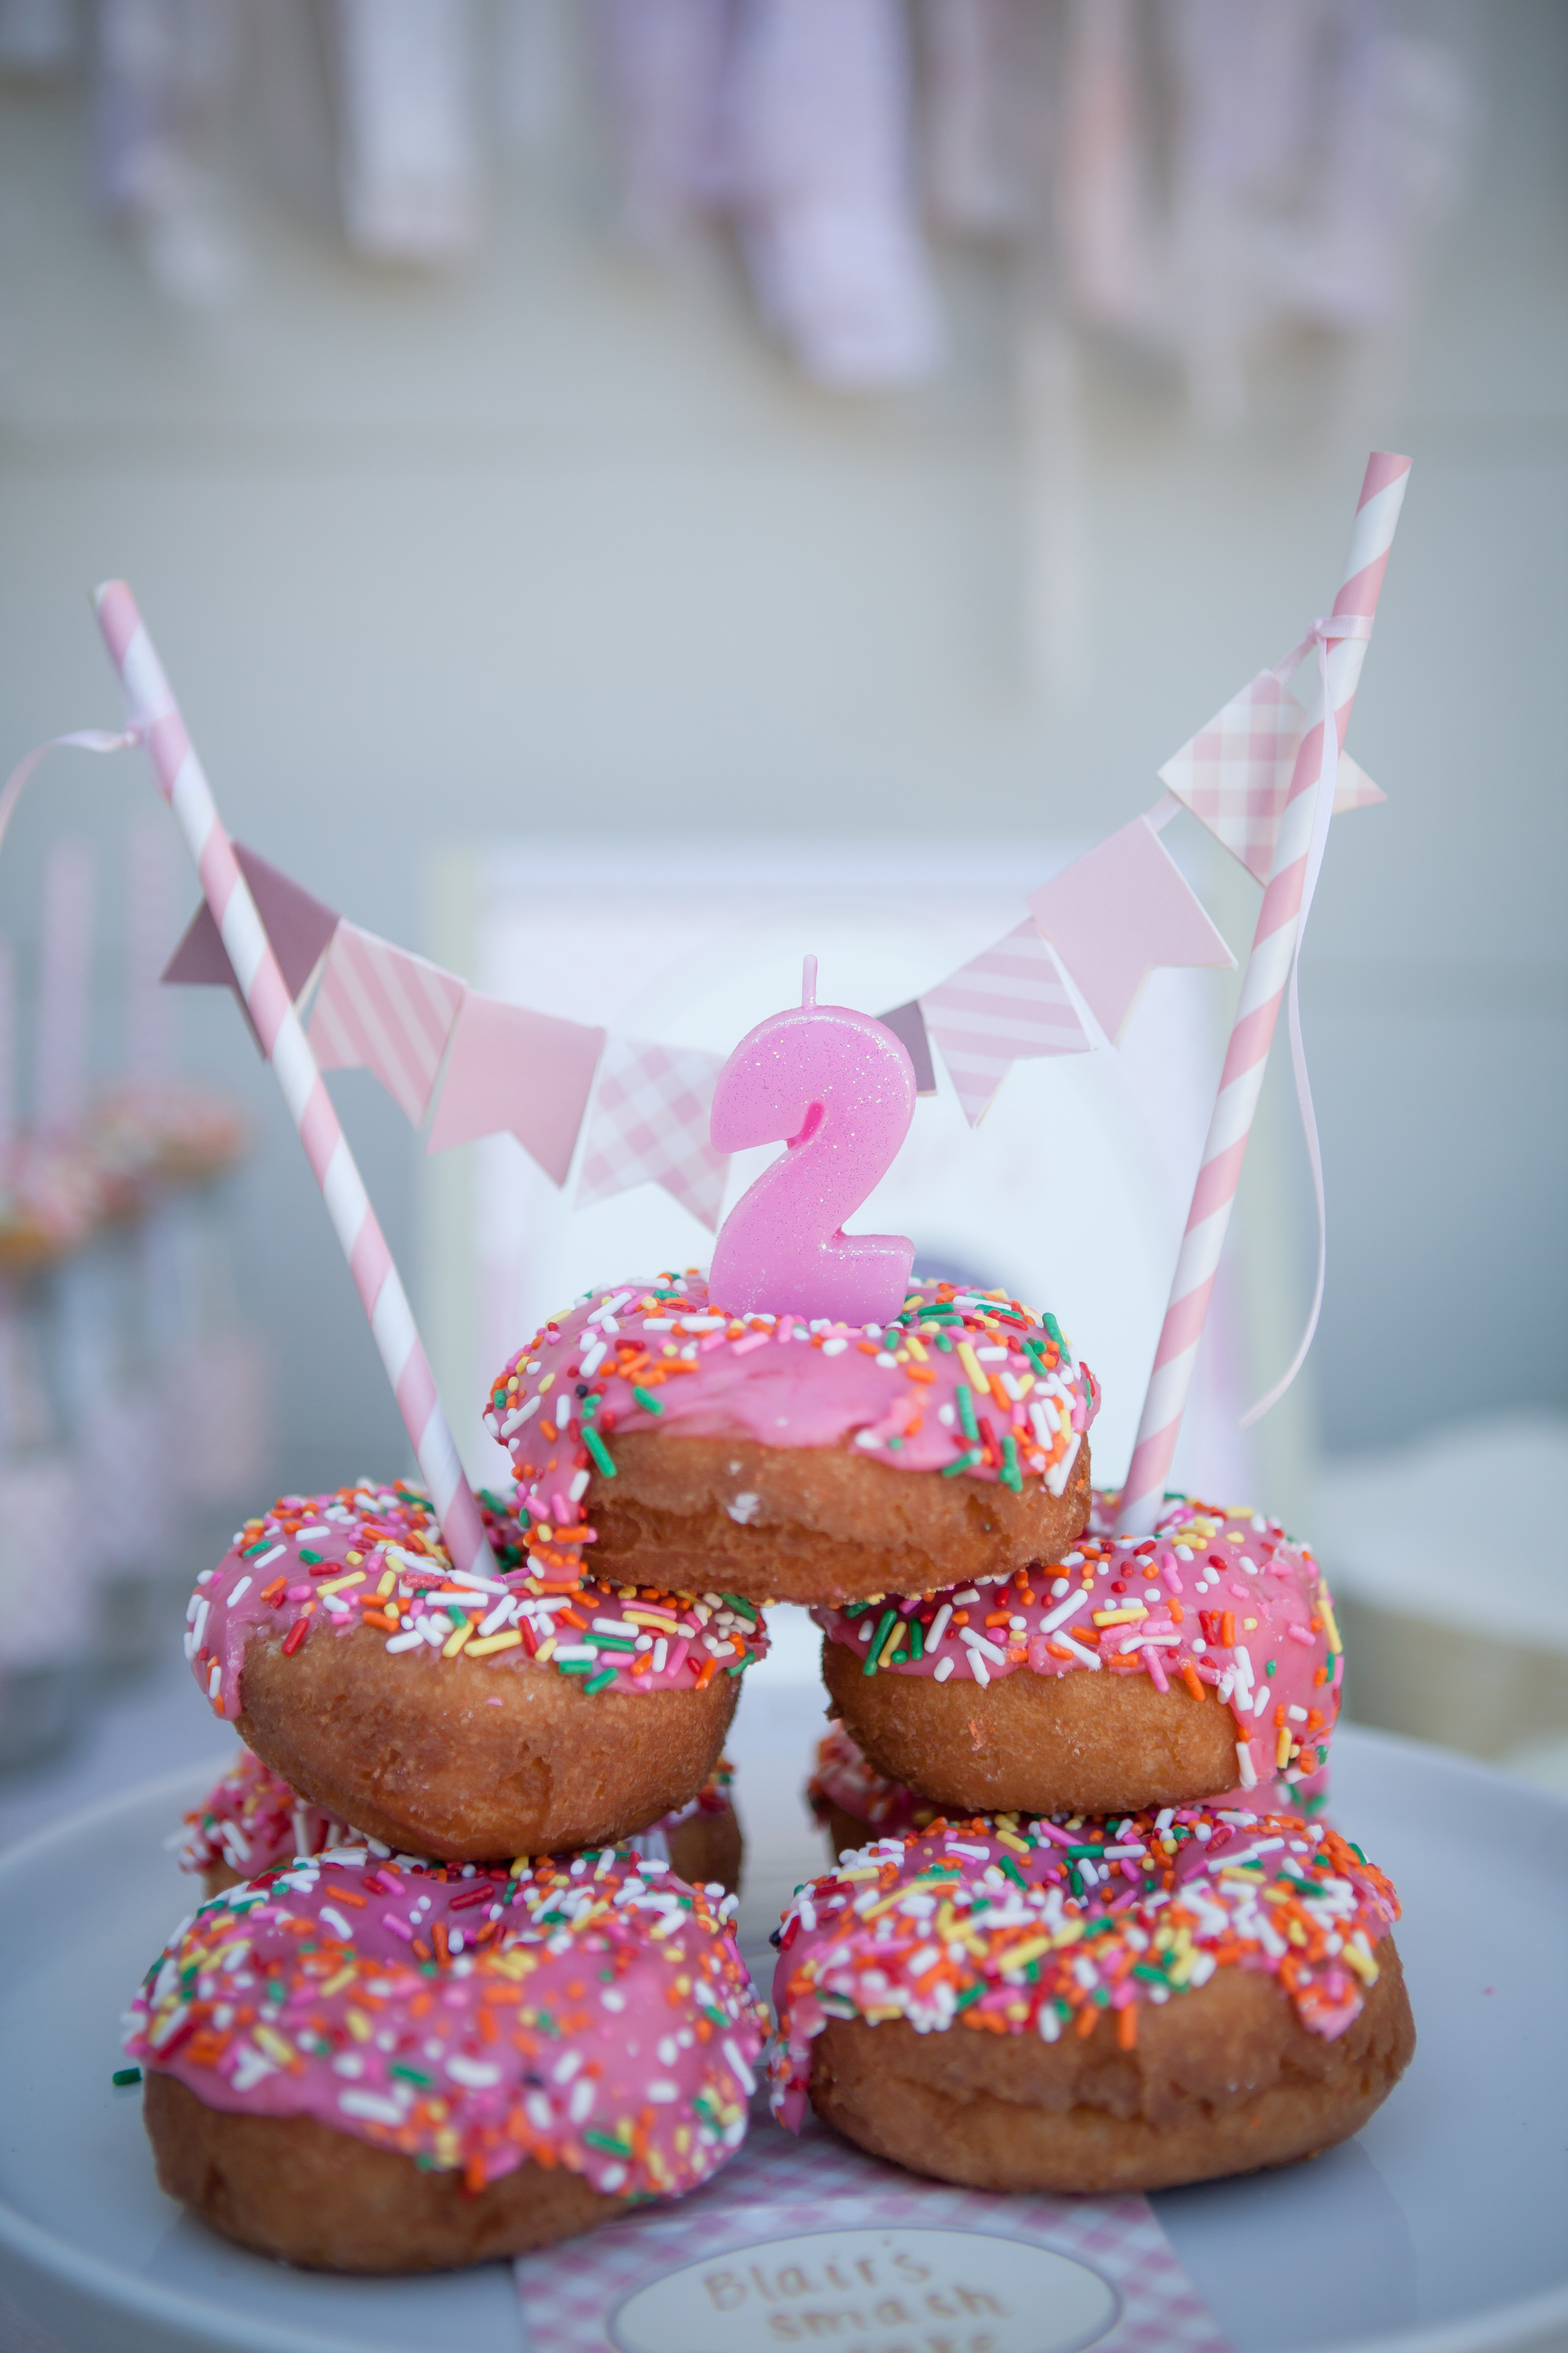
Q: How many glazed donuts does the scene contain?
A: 7